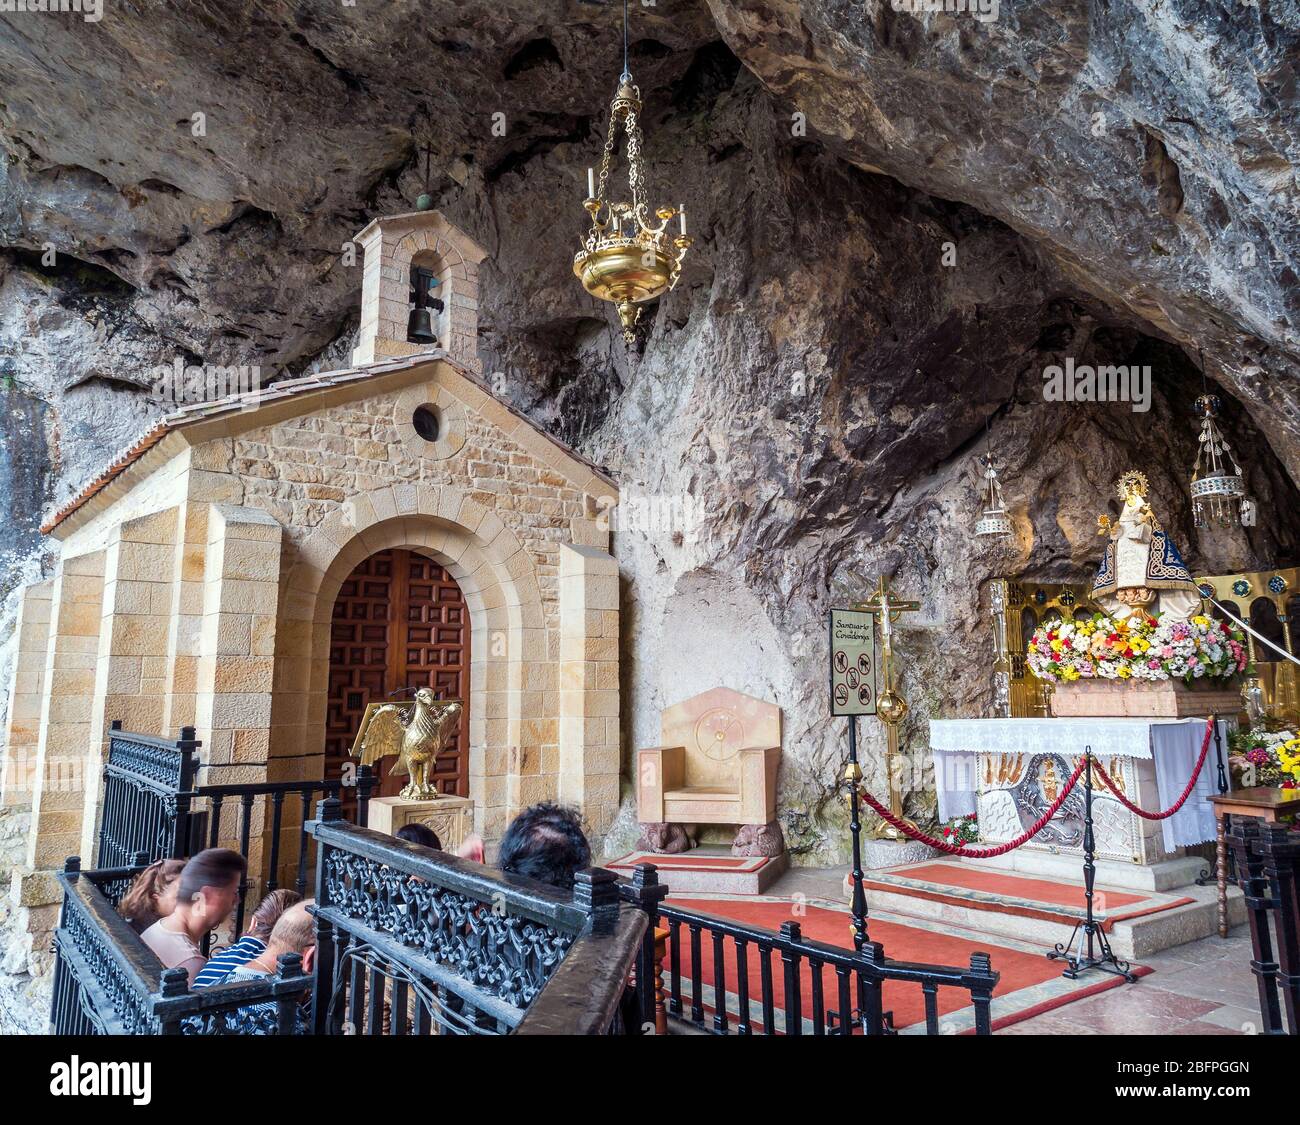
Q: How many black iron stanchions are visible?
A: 3